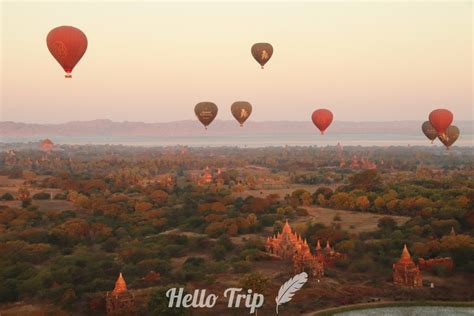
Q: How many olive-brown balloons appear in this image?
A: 5